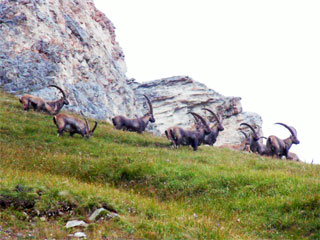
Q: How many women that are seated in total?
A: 0